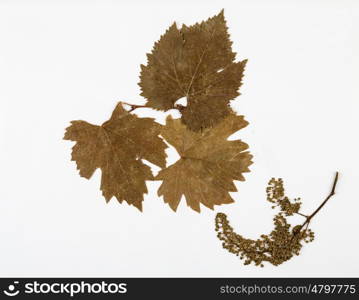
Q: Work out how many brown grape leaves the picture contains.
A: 3